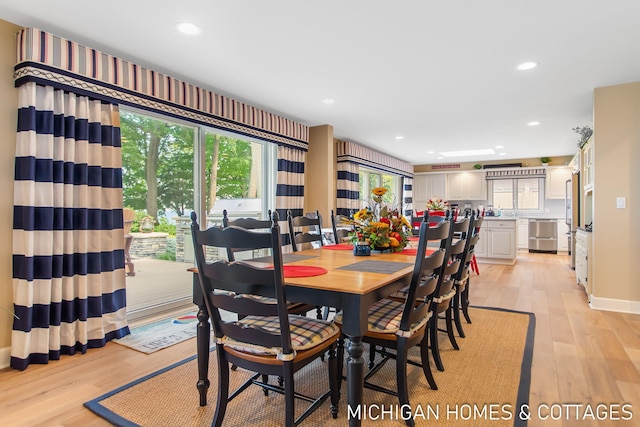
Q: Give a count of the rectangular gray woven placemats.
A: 2